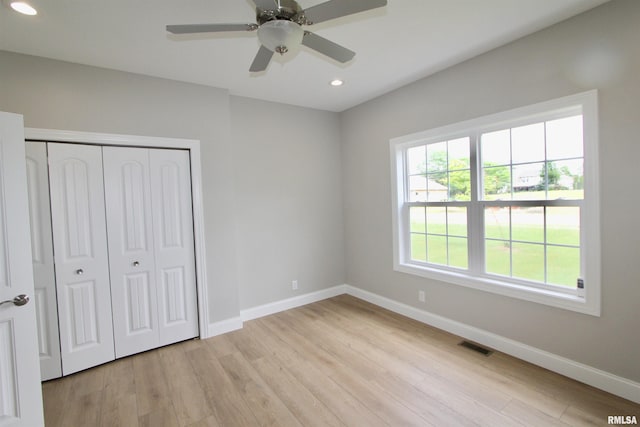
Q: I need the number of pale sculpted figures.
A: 0